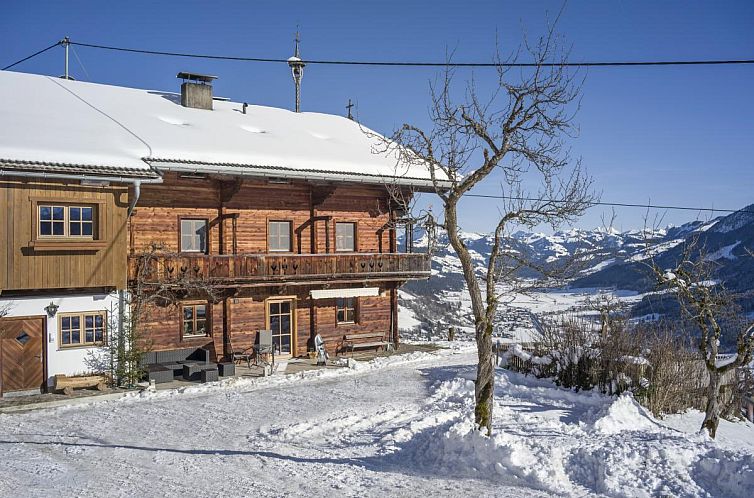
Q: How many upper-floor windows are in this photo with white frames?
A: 4